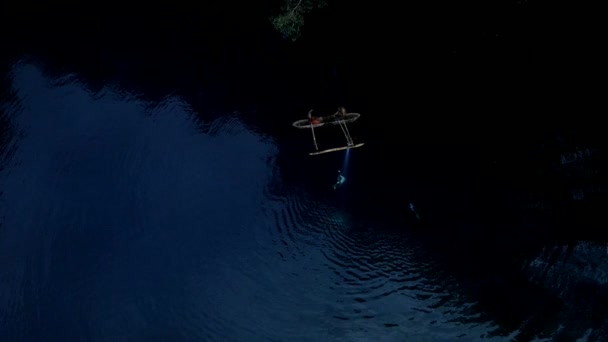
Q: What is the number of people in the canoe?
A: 2